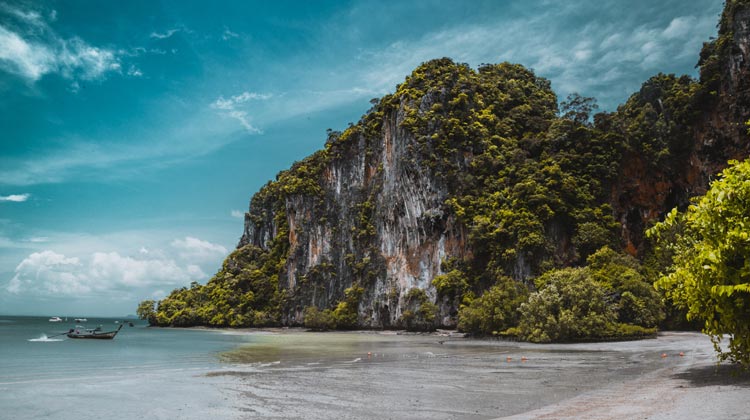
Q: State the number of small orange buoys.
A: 5